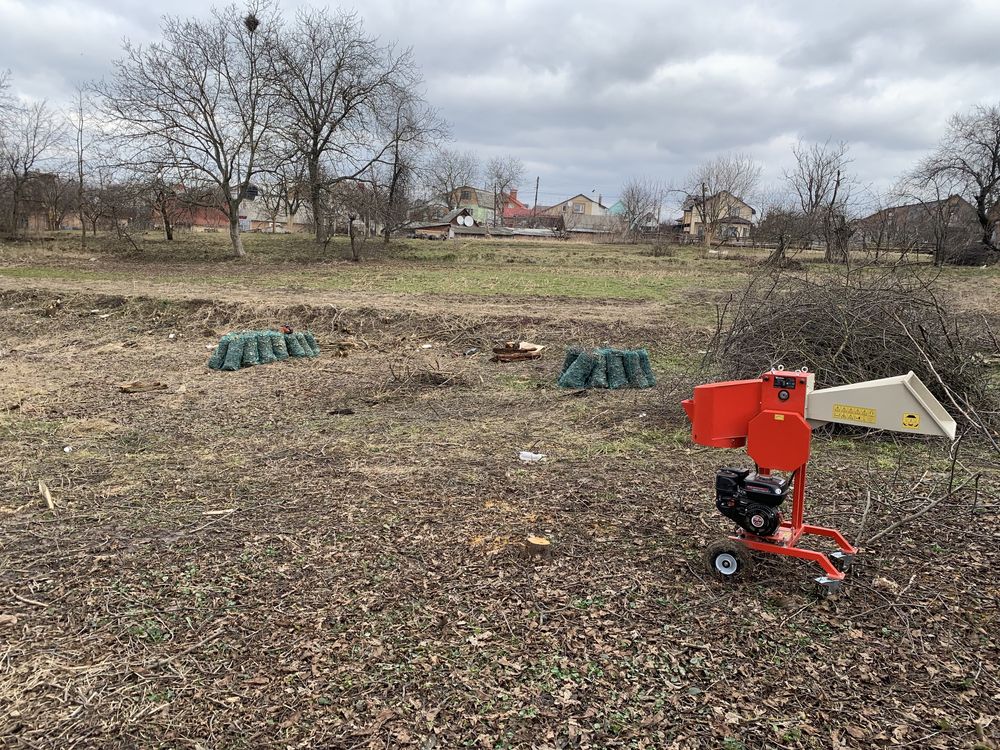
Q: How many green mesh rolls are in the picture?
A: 14